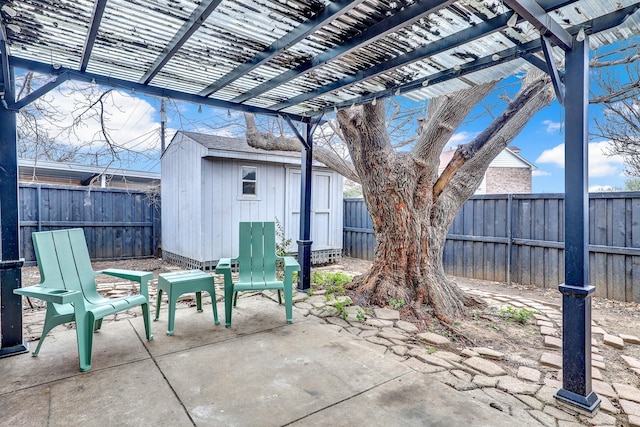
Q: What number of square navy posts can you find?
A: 3